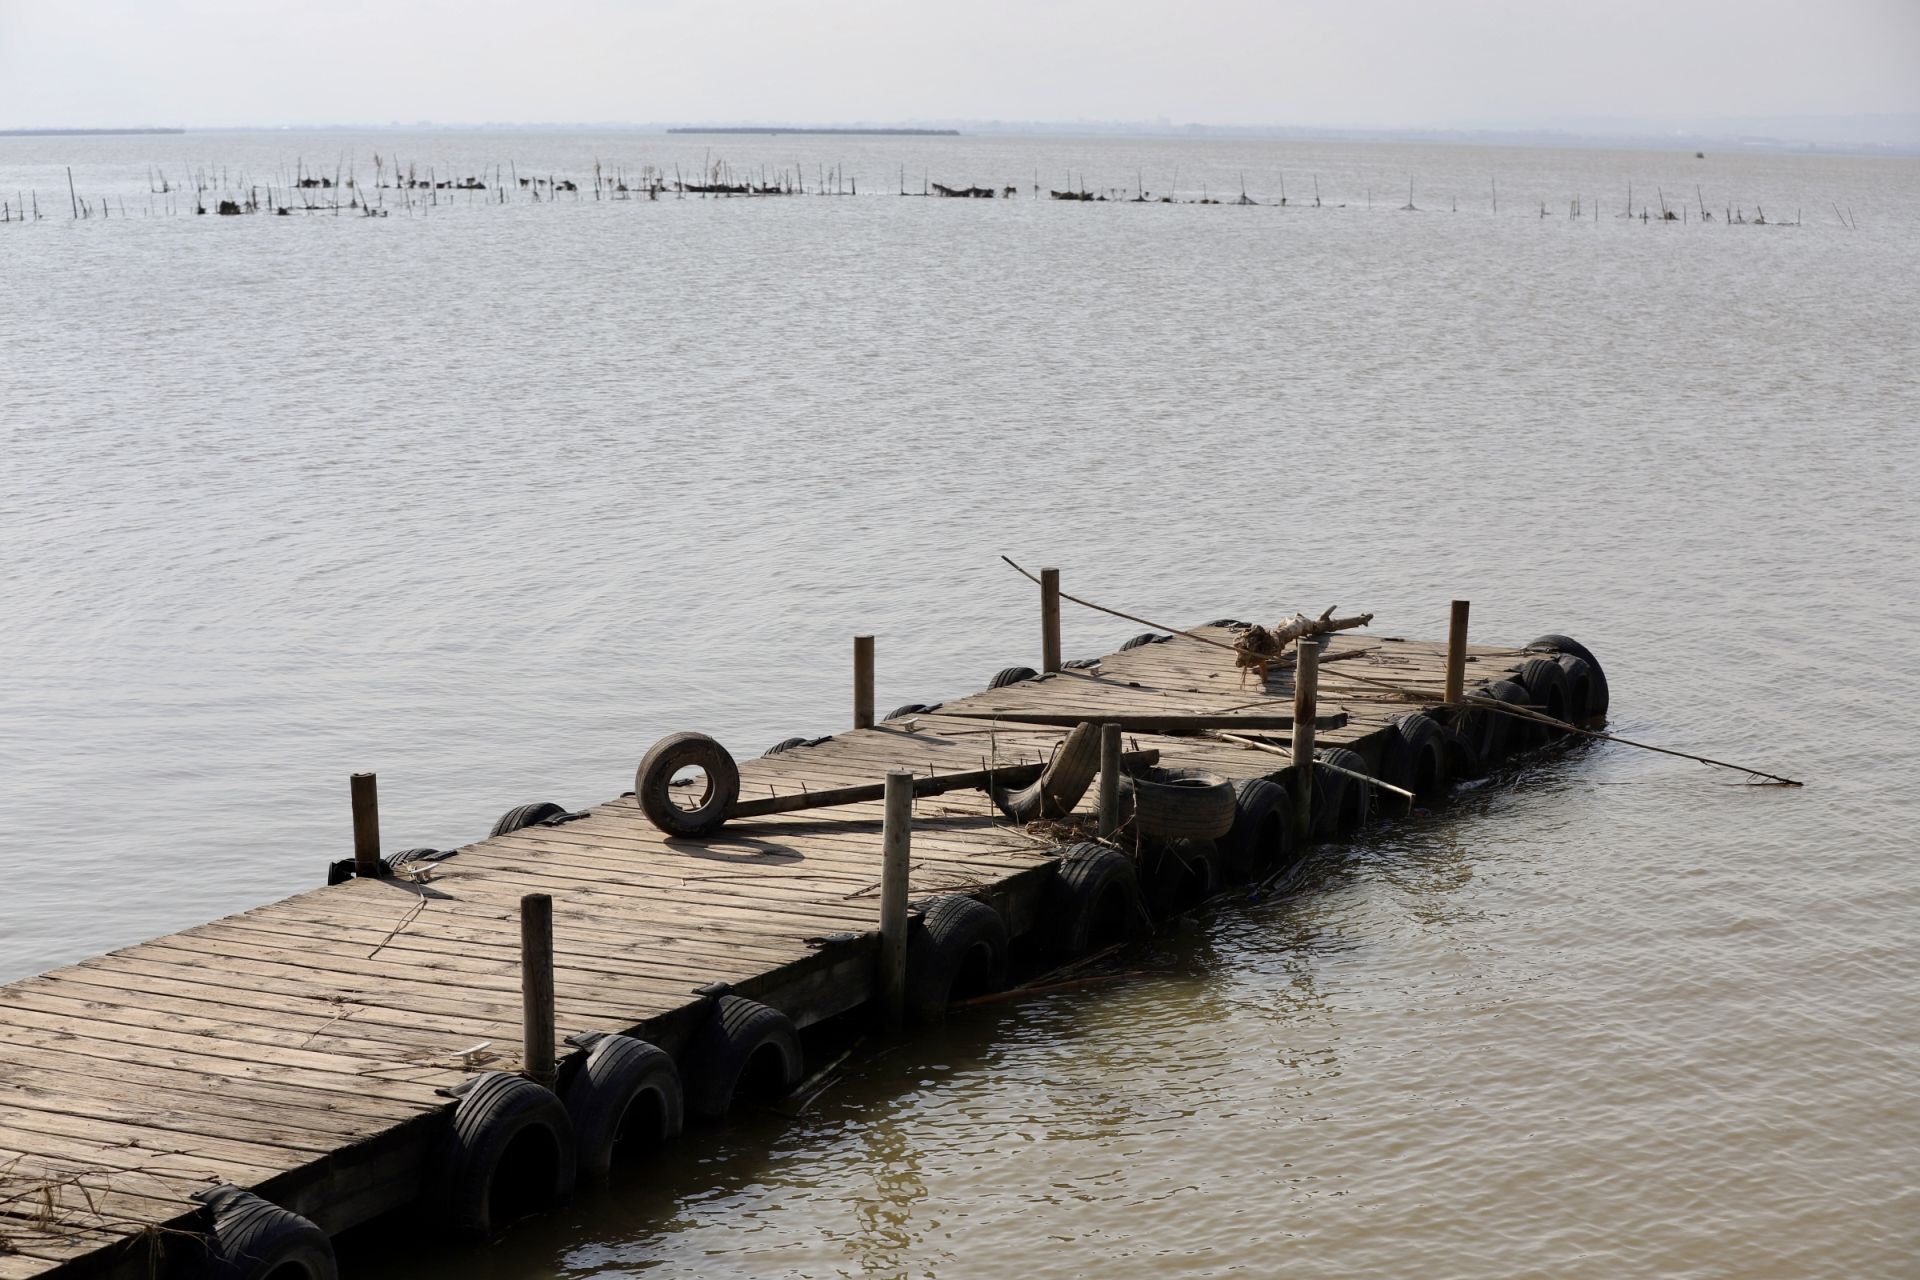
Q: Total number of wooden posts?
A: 8